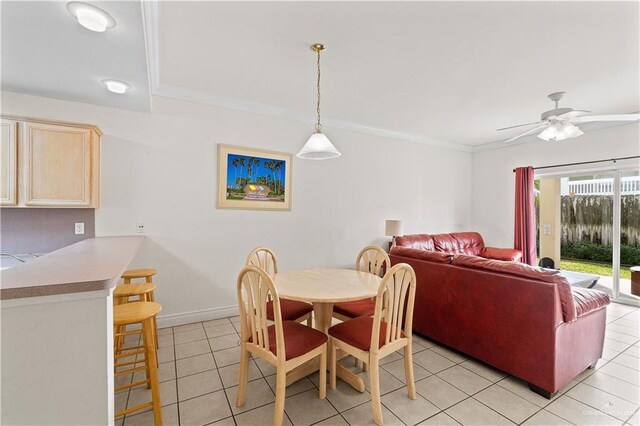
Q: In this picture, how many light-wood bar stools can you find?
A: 3